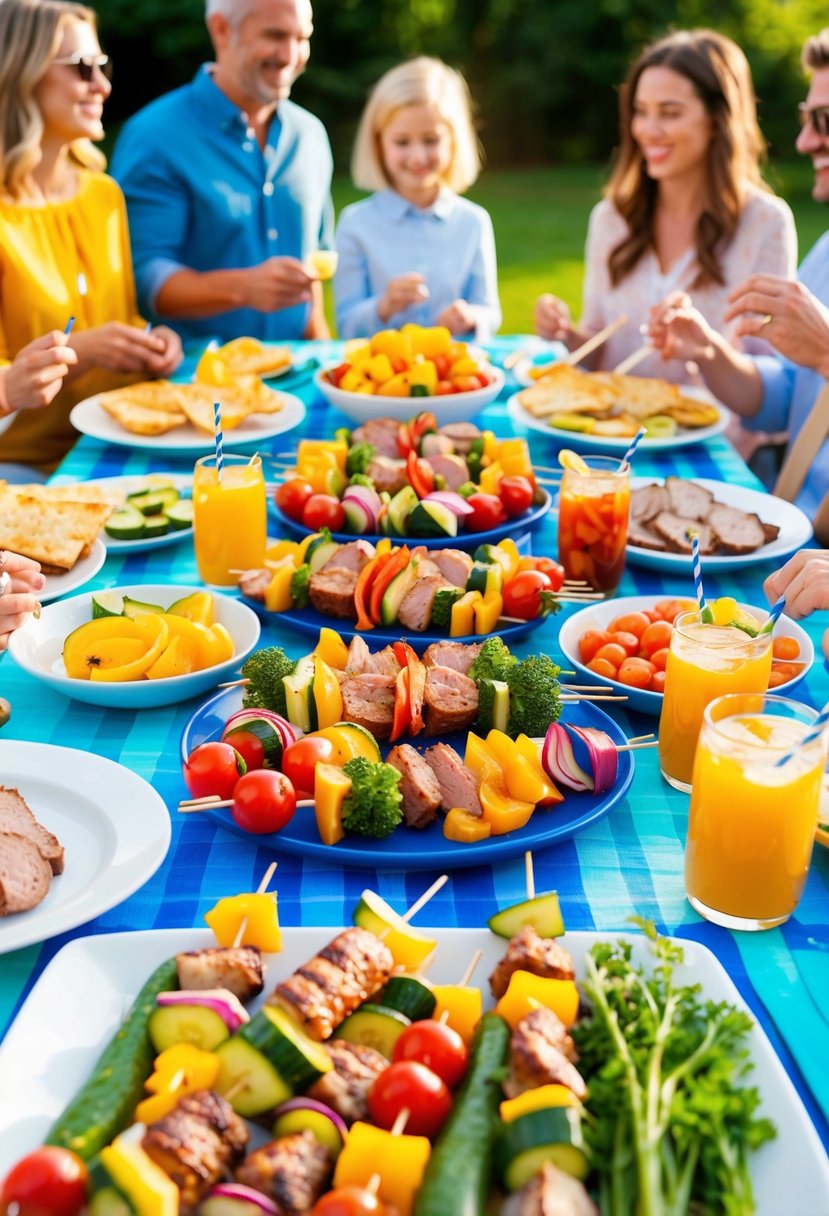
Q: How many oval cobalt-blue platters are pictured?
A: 3